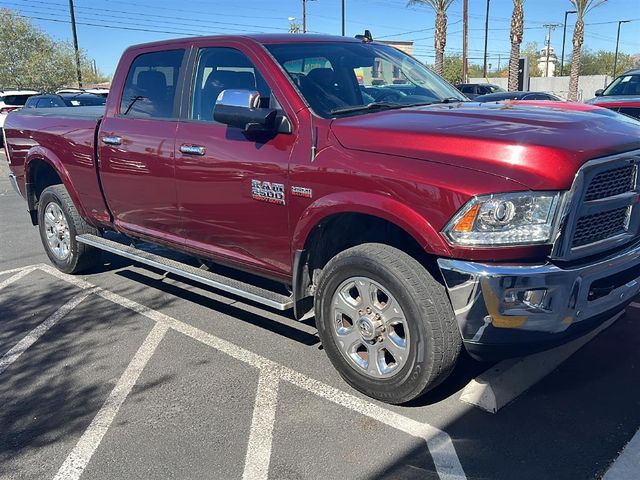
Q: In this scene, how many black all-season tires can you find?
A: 2